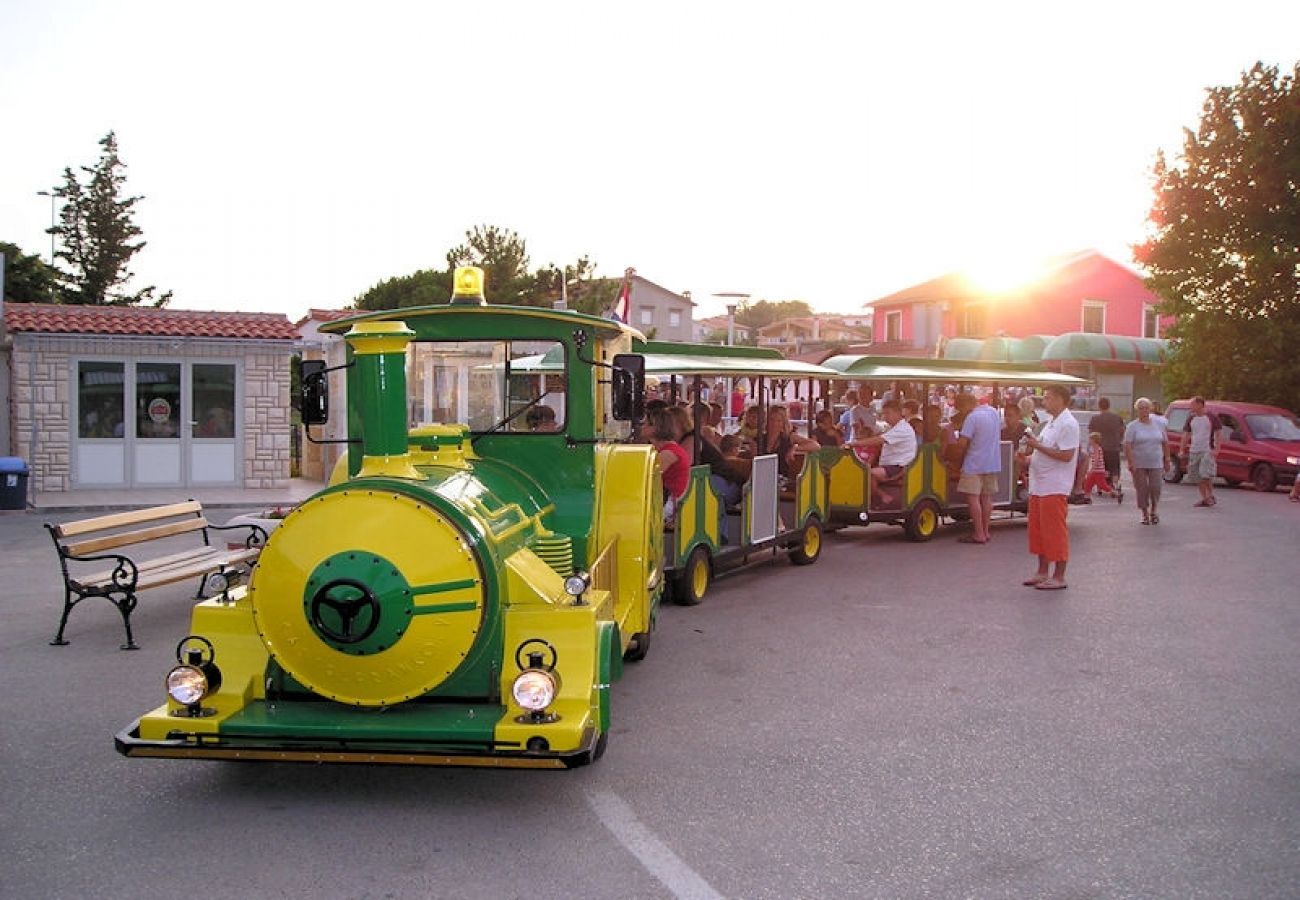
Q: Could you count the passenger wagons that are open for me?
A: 2